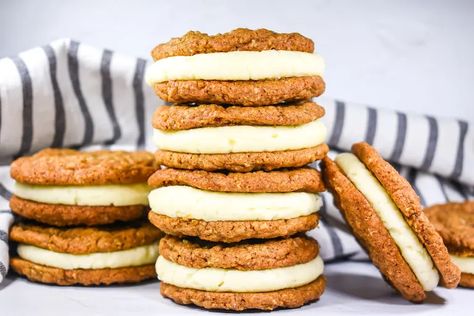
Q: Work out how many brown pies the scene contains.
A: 8